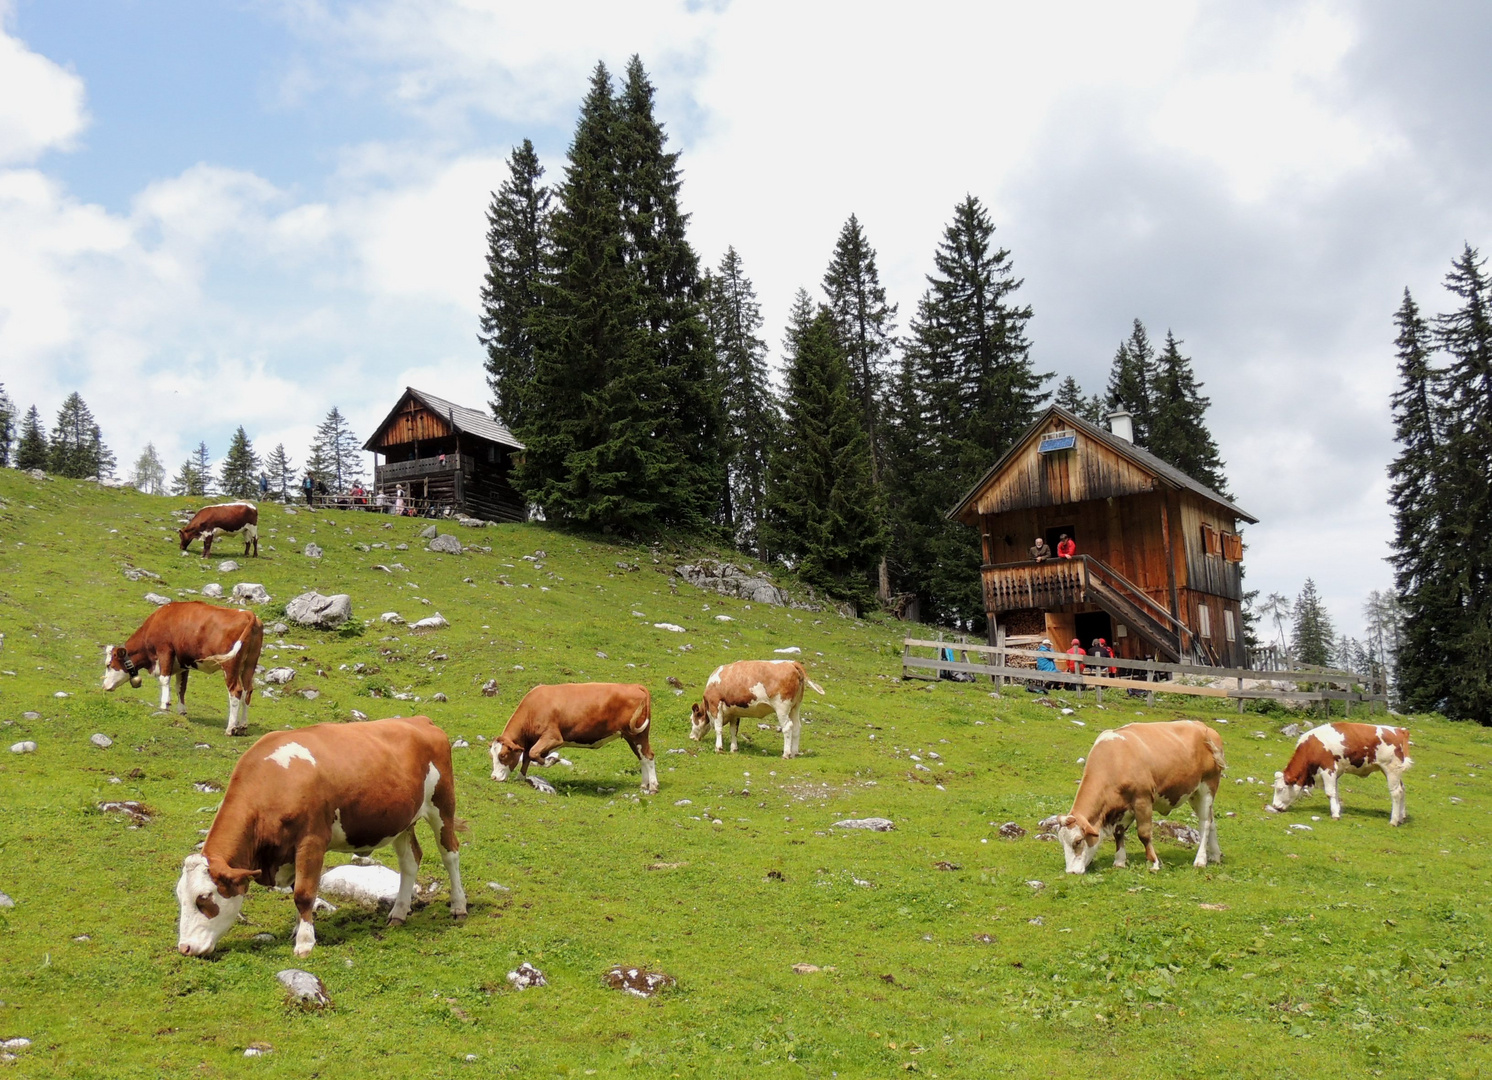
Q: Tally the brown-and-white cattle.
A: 7